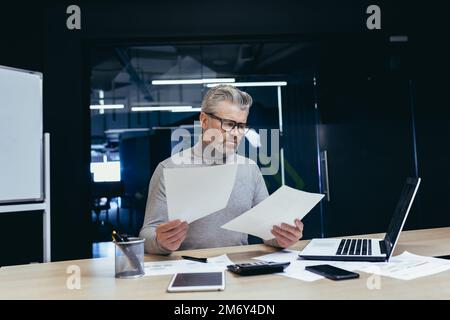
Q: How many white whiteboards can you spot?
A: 1